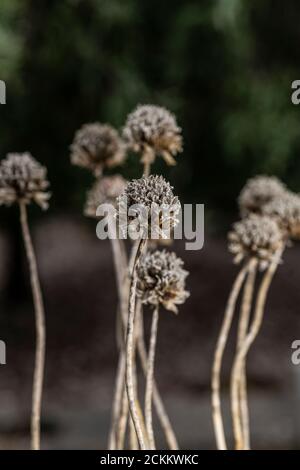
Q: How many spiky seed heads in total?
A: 9